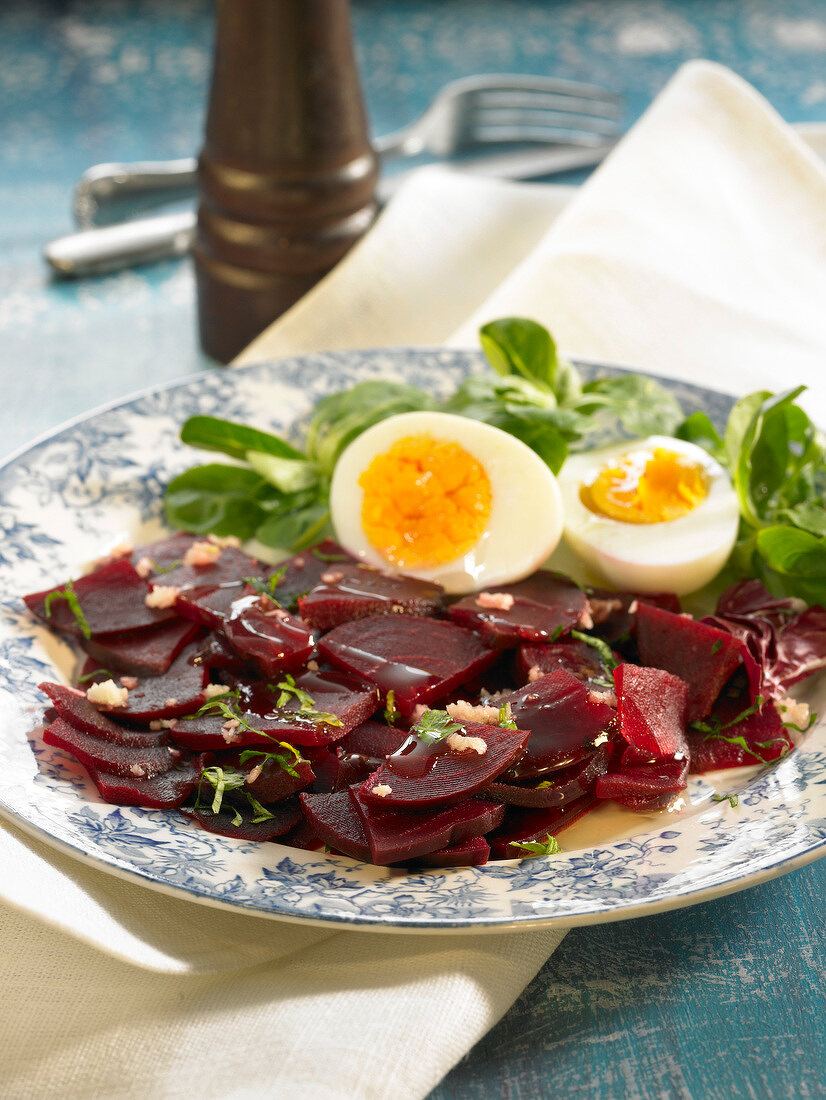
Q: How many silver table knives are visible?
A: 1